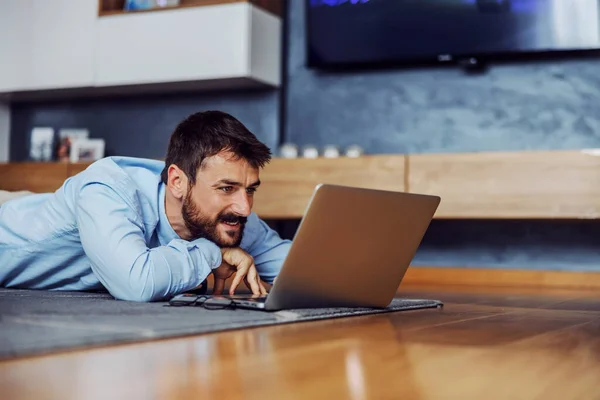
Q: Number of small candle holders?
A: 4